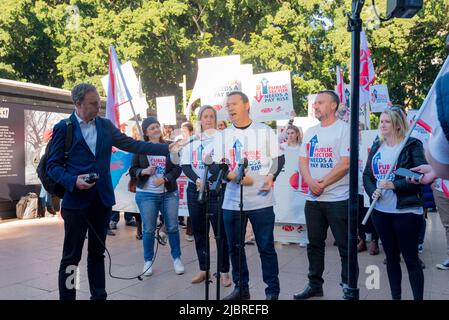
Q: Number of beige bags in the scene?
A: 1